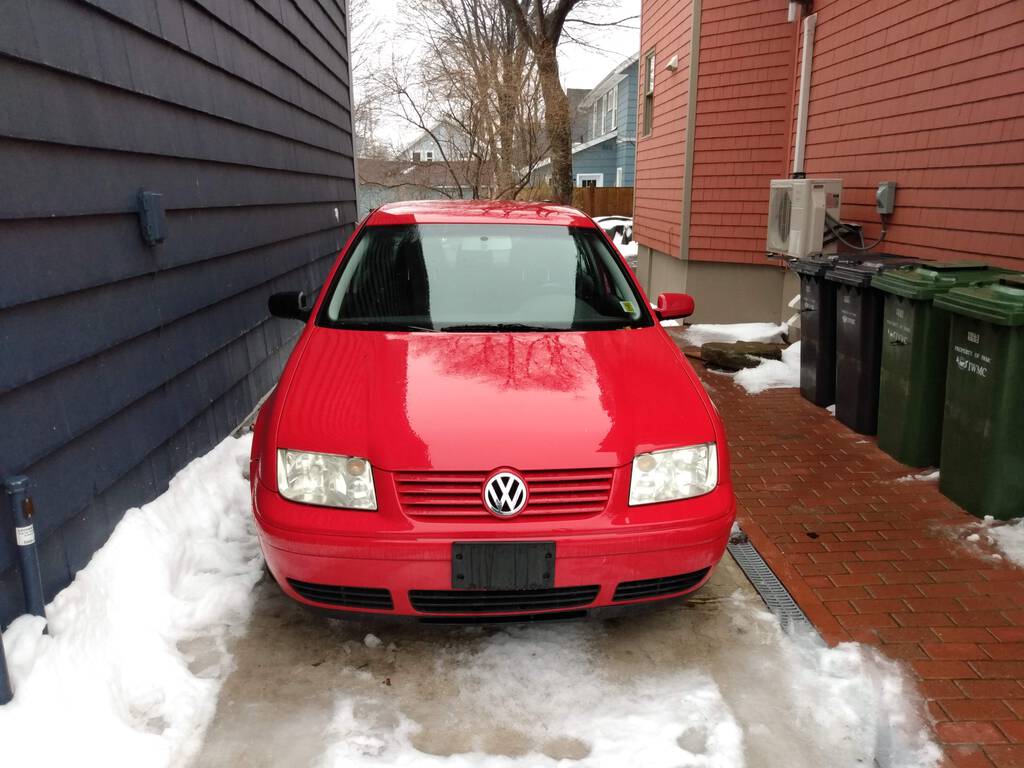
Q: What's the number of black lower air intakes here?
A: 3